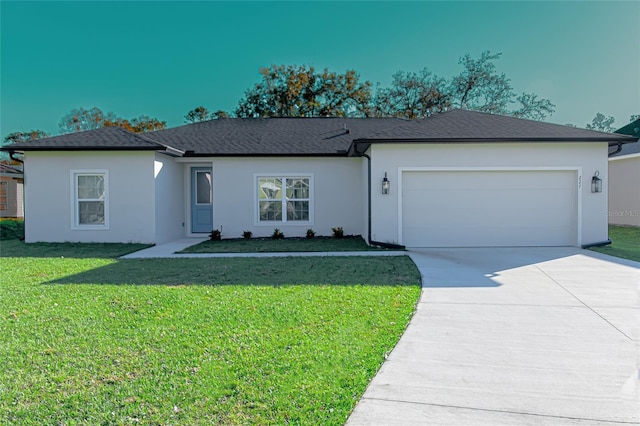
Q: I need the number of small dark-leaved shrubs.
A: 5